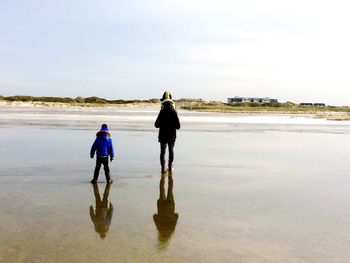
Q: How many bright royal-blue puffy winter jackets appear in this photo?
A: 1